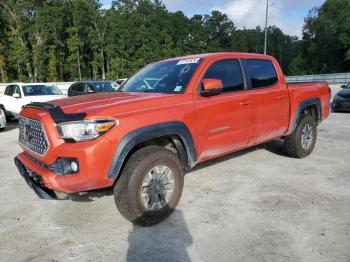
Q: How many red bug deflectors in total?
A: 0